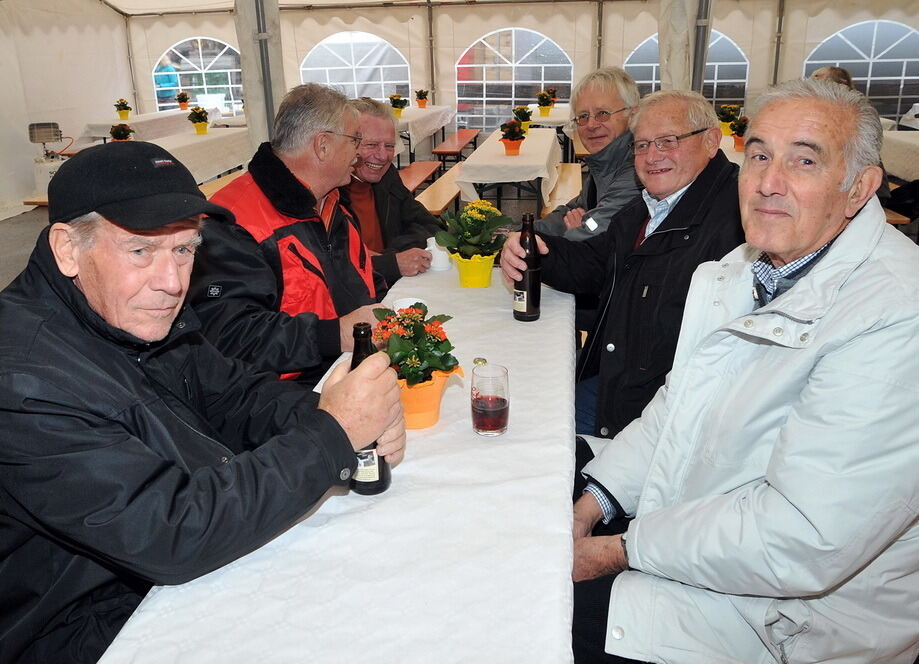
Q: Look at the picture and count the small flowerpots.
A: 14